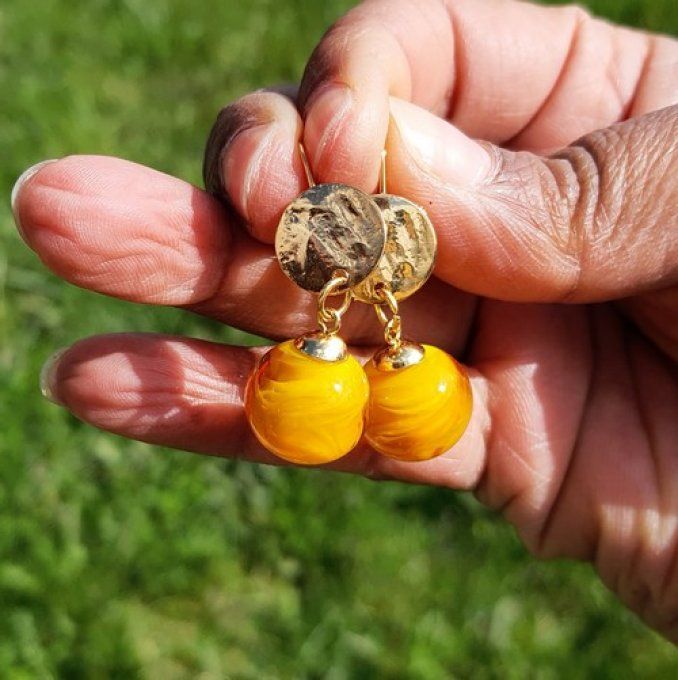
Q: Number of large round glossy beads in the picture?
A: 2